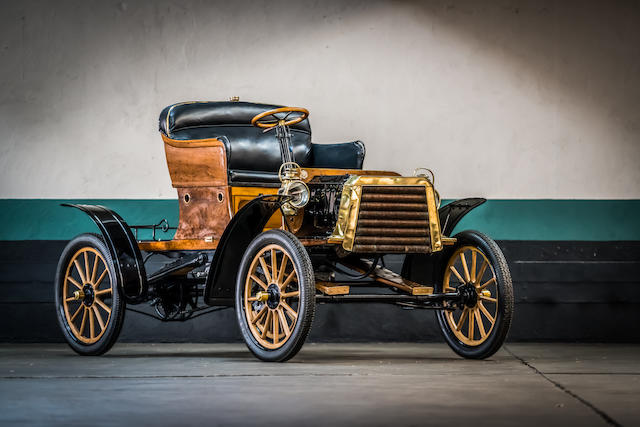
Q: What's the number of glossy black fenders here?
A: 3